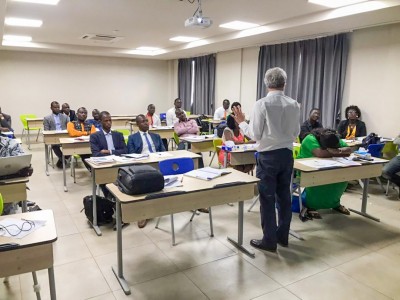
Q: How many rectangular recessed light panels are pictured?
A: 7